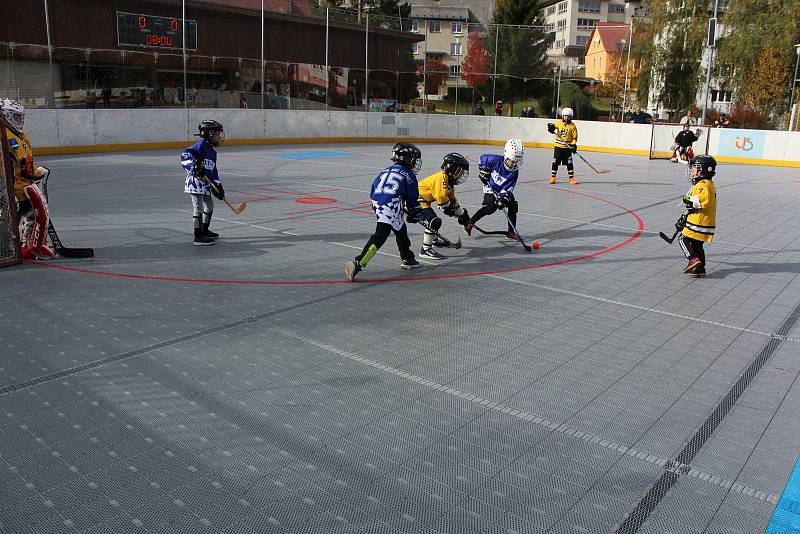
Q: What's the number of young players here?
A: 8